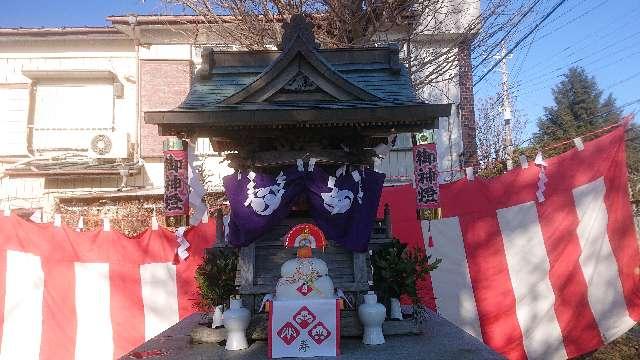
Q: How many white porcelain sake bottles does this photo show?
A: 2